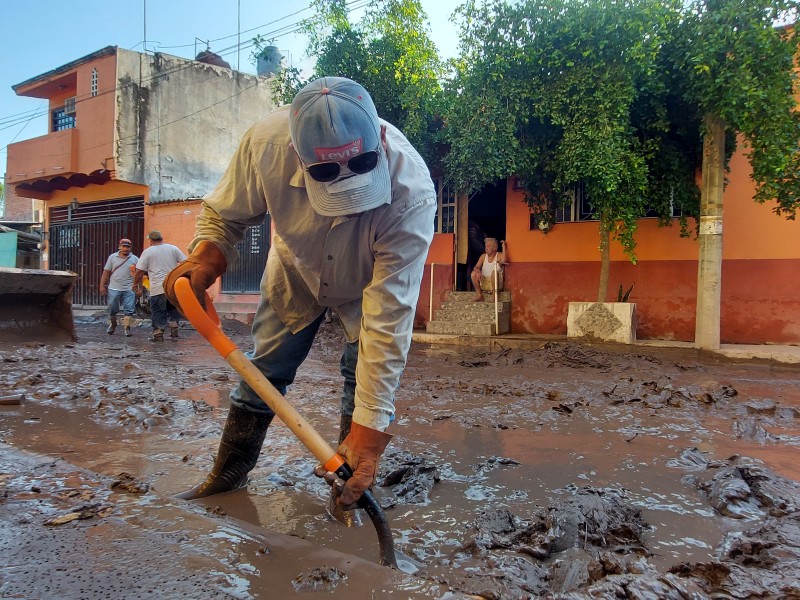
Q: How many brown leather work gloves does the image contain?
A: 2